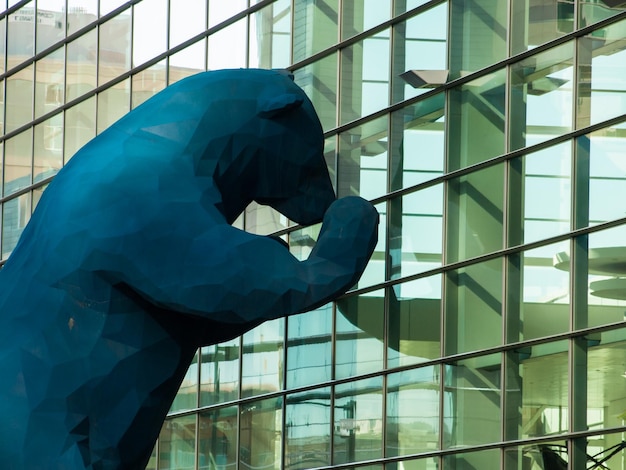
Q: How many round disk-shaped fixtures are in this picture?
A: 2